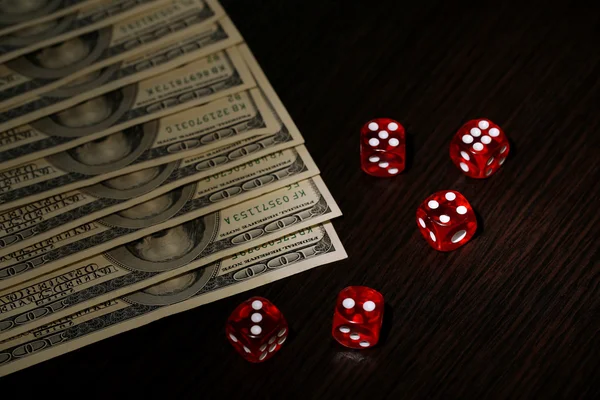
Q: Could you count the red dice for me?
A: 5